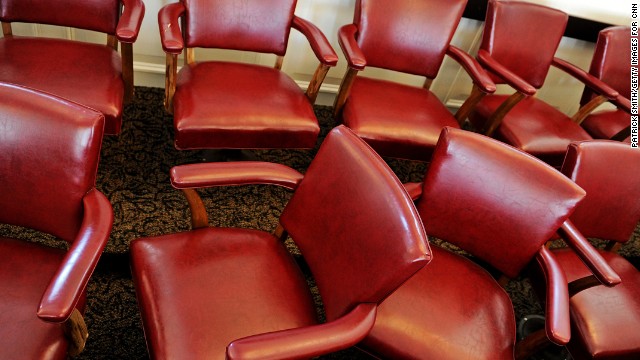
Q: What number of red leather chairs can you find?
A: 9